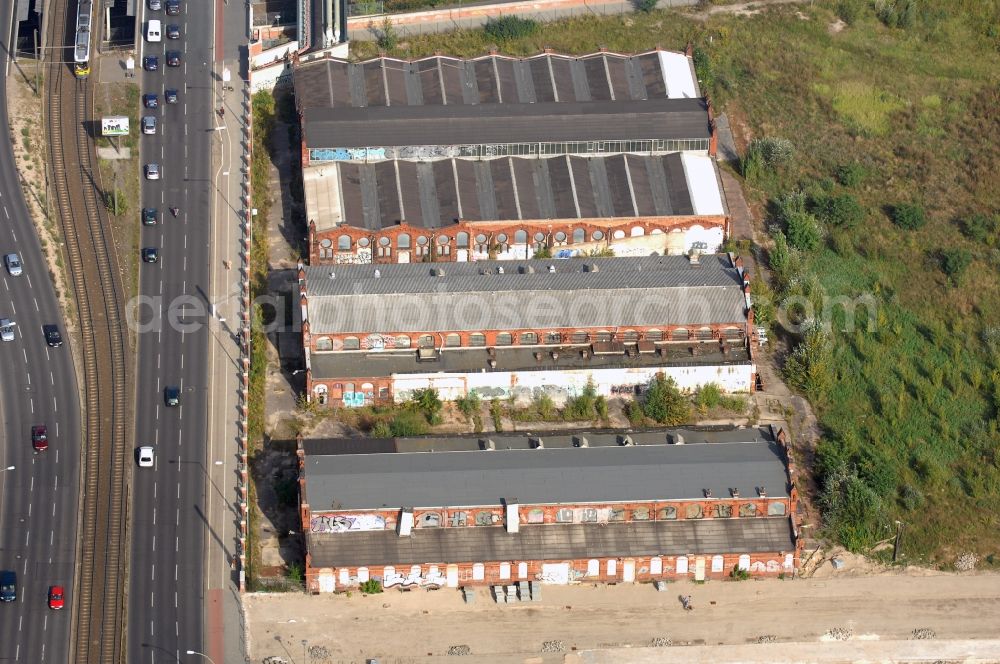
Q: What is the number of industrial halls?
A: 3